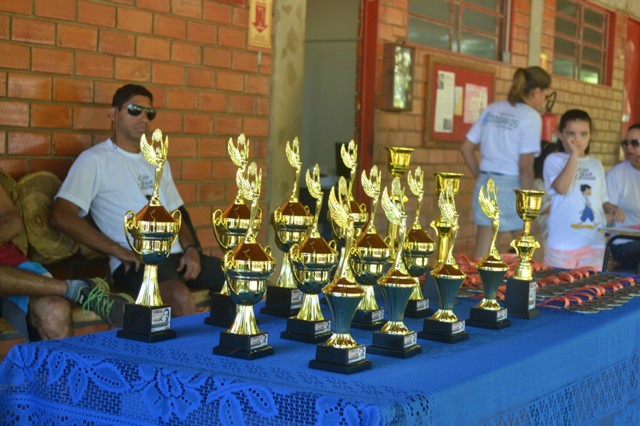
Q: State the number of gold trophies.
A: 15